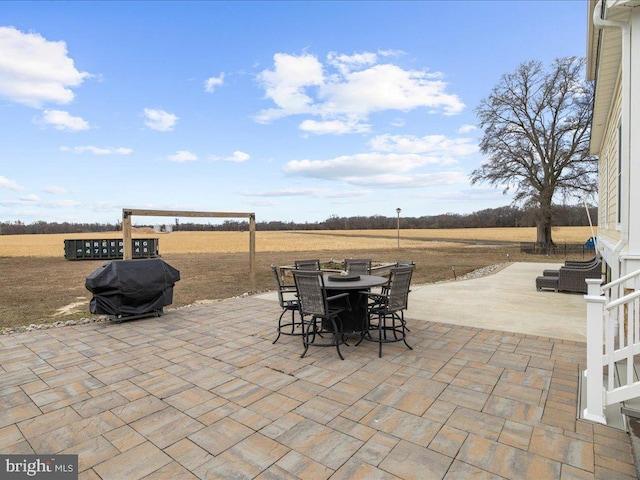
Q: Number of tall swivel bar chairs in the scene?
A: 6